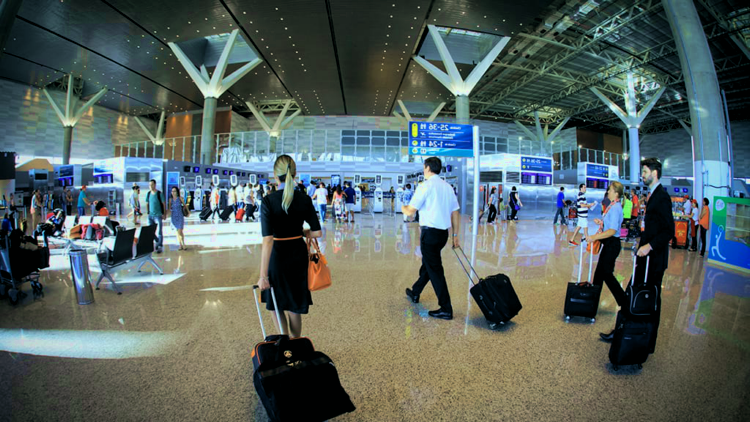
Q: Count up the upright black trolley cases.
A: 2